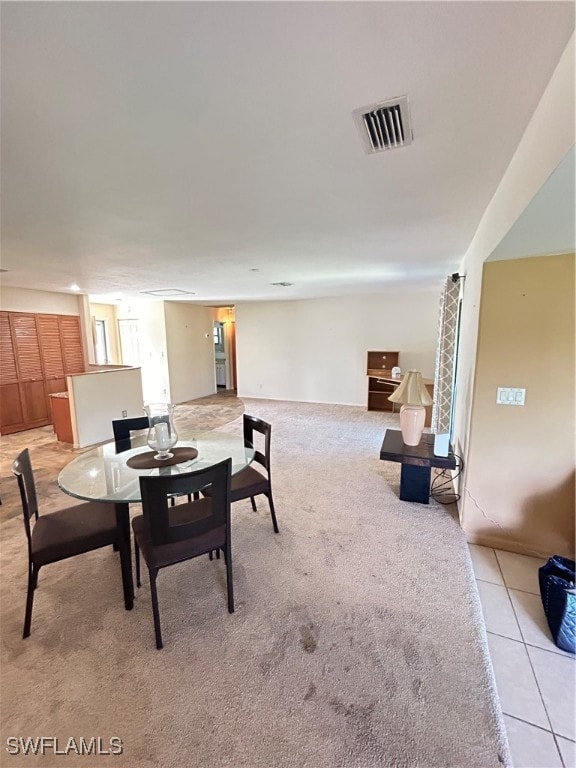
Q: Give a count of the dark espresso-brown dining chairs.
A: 4